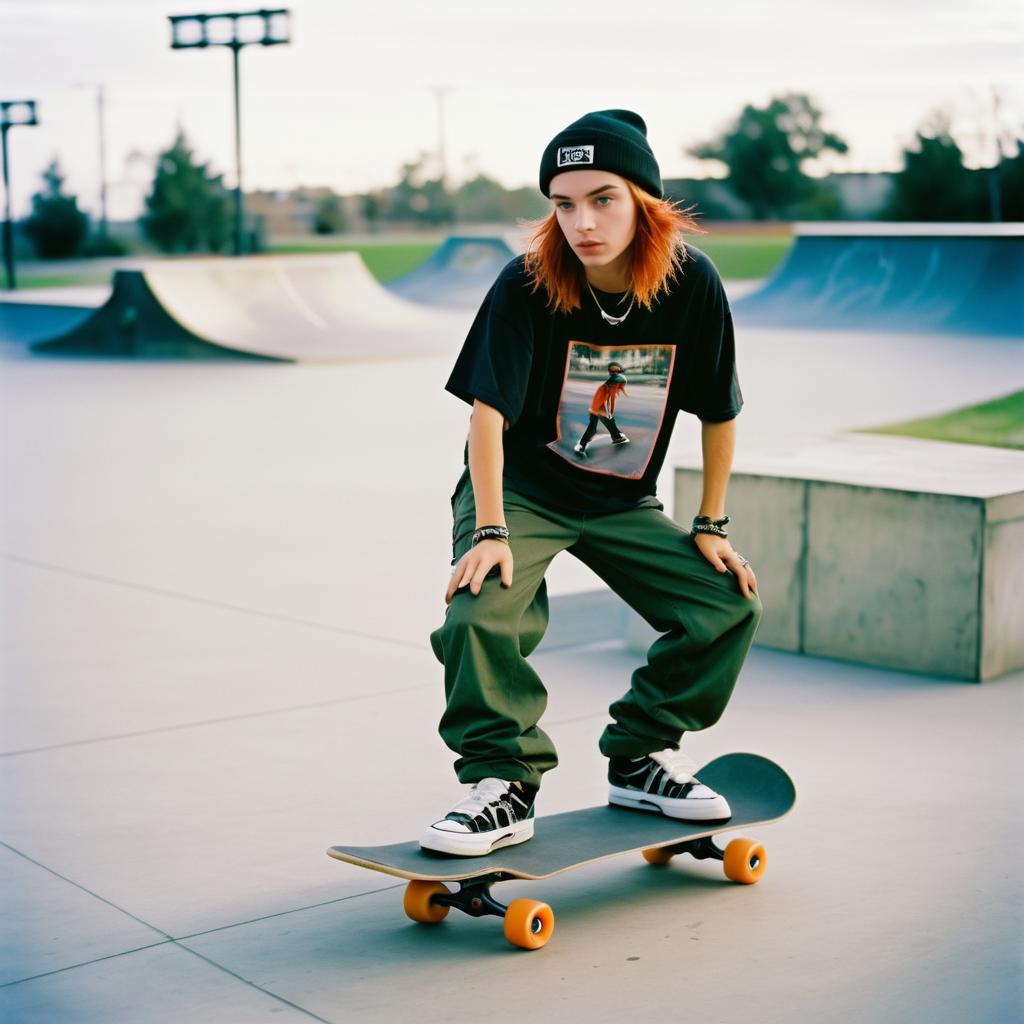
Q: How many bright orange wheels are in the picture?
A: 4